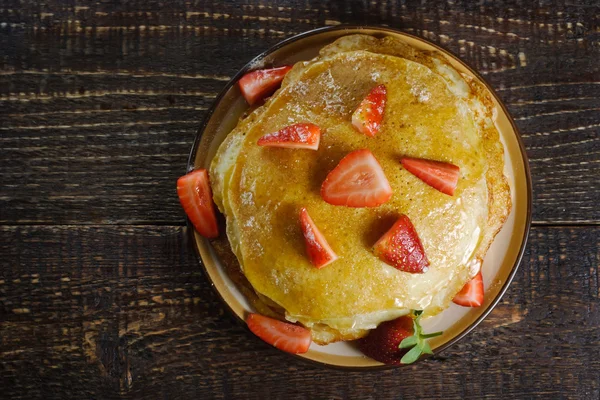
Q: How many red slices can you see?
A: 10